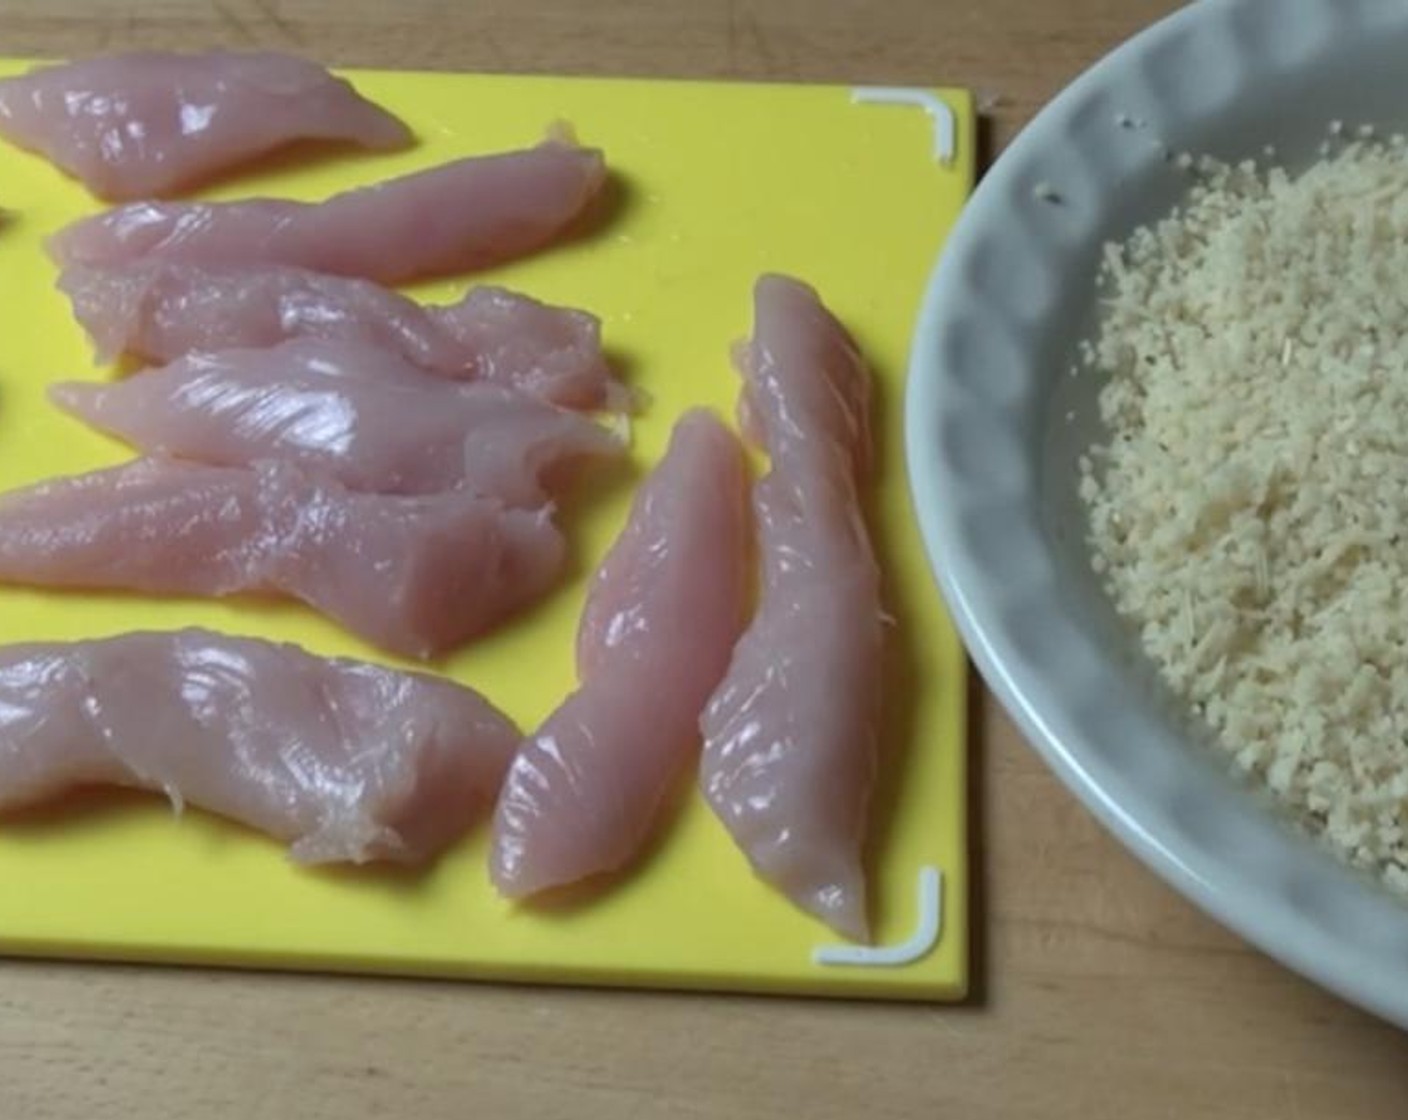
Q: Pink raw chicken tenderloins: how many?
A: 8